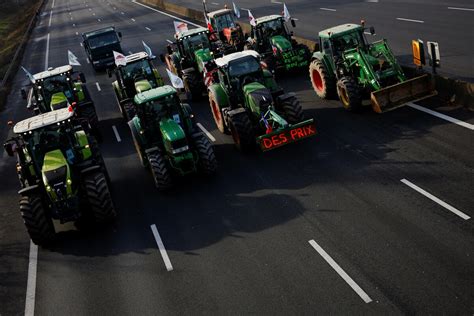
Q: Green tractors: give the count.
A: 8